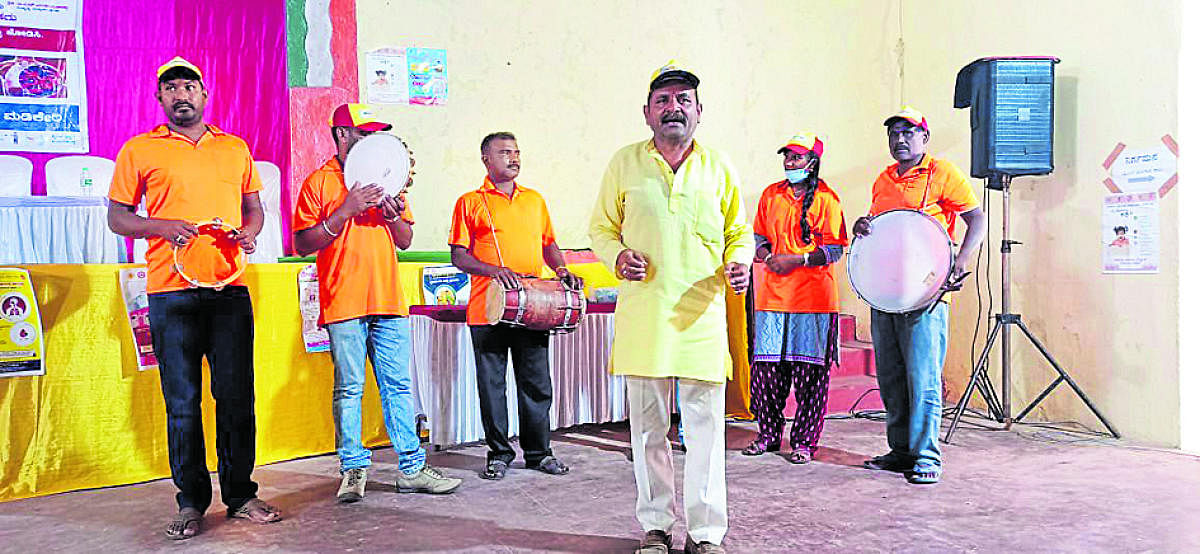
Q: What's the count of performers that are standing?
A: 6